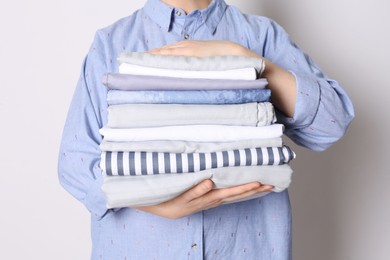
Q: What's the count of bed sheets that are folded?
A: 9